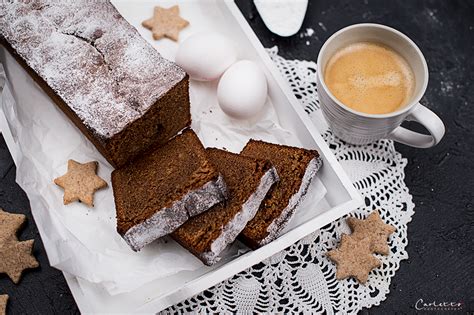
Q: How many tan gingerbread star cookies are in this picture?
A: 7